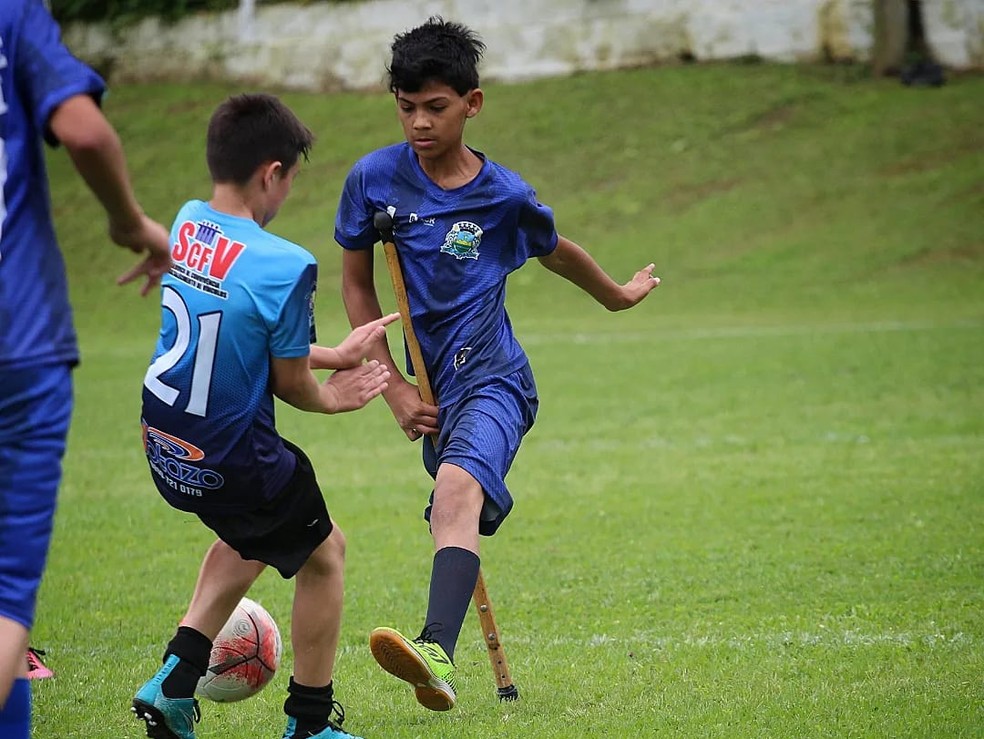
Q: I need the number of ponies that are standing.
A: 0